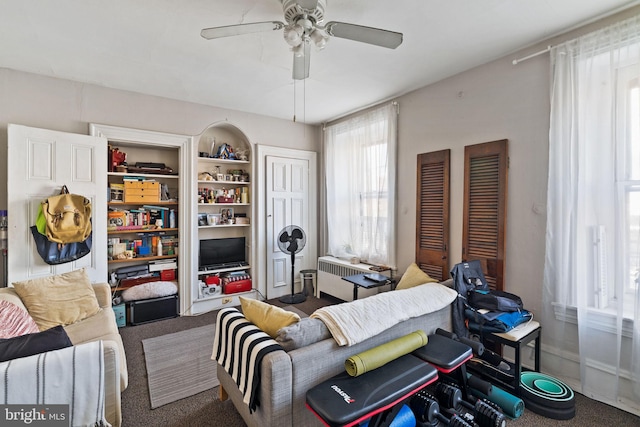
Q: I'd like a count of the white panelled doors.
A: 2